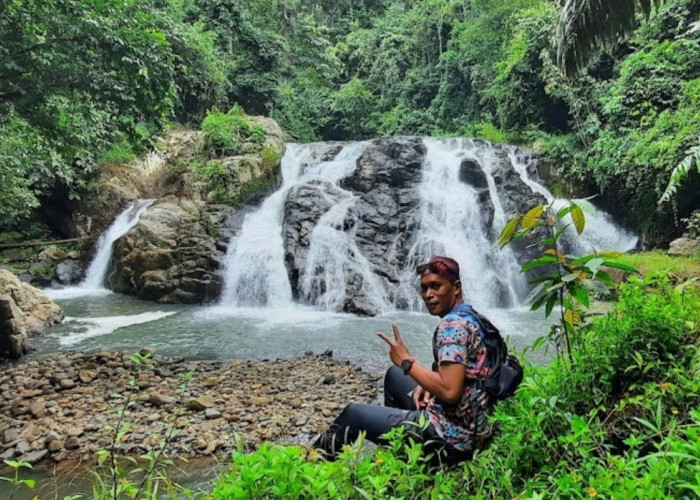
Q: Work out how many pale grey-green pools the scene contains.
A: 1